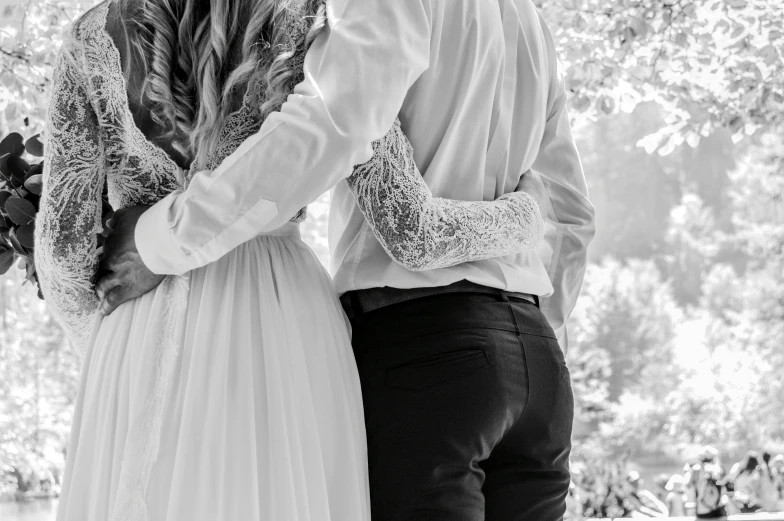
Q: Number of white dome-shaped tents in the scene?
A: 0